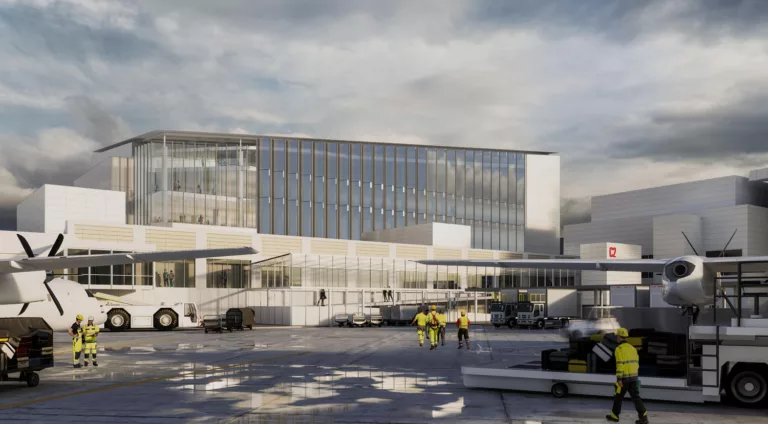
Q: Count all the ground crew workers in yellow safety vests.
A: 7